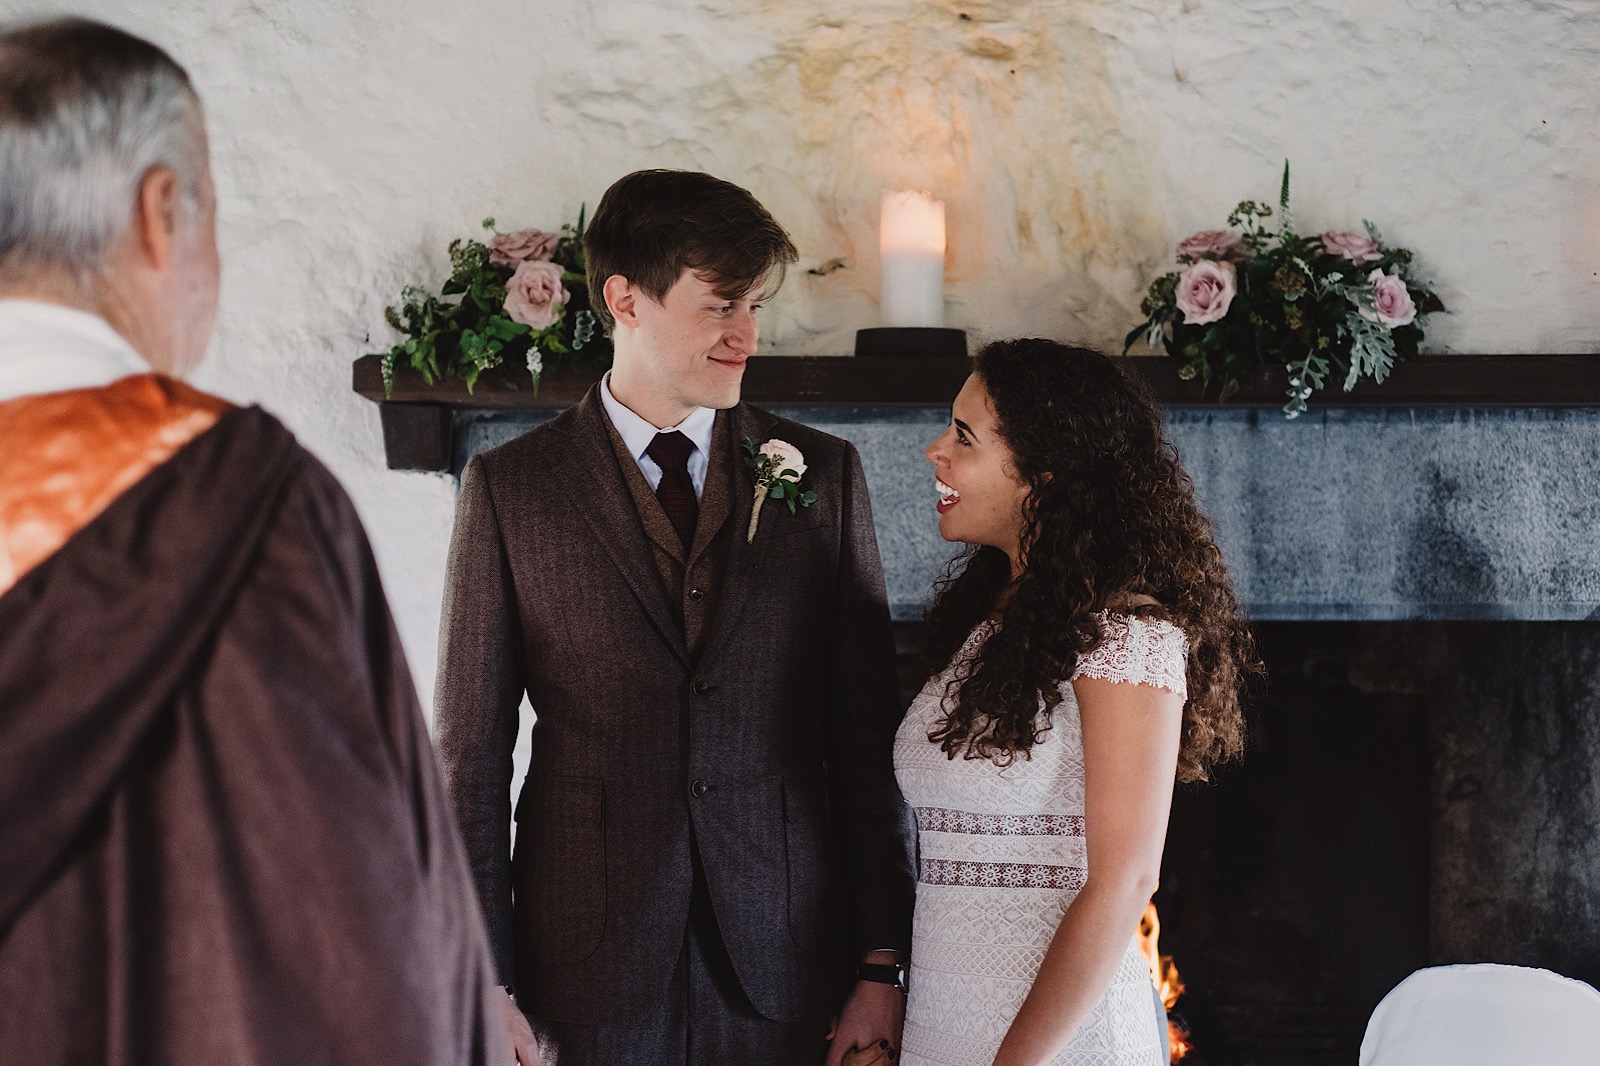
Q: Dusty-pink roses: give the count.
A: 6